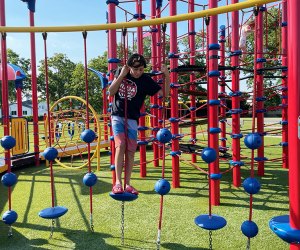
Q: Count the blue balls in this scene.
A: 12